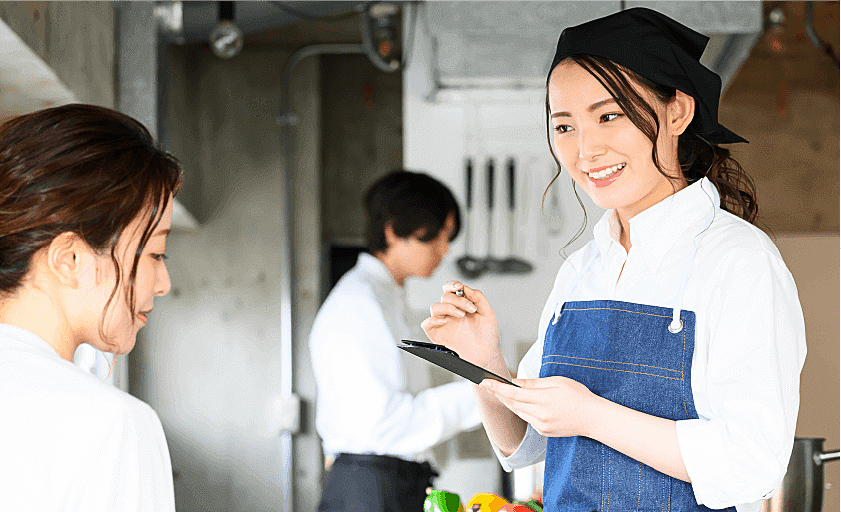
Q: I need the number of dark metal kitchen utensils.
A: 3